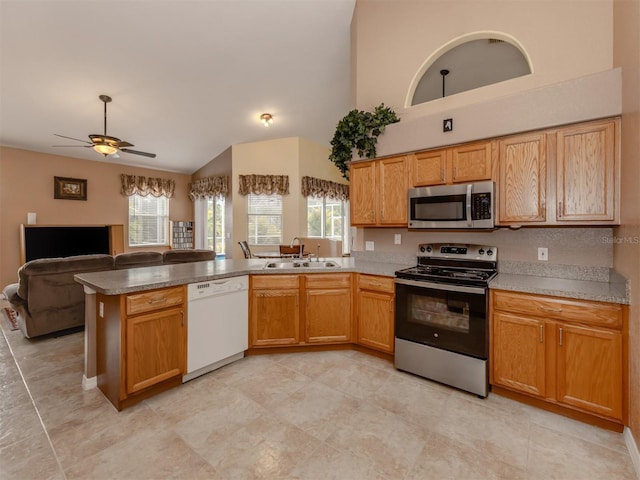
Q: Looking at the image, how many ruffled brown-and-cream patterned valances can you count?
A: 4